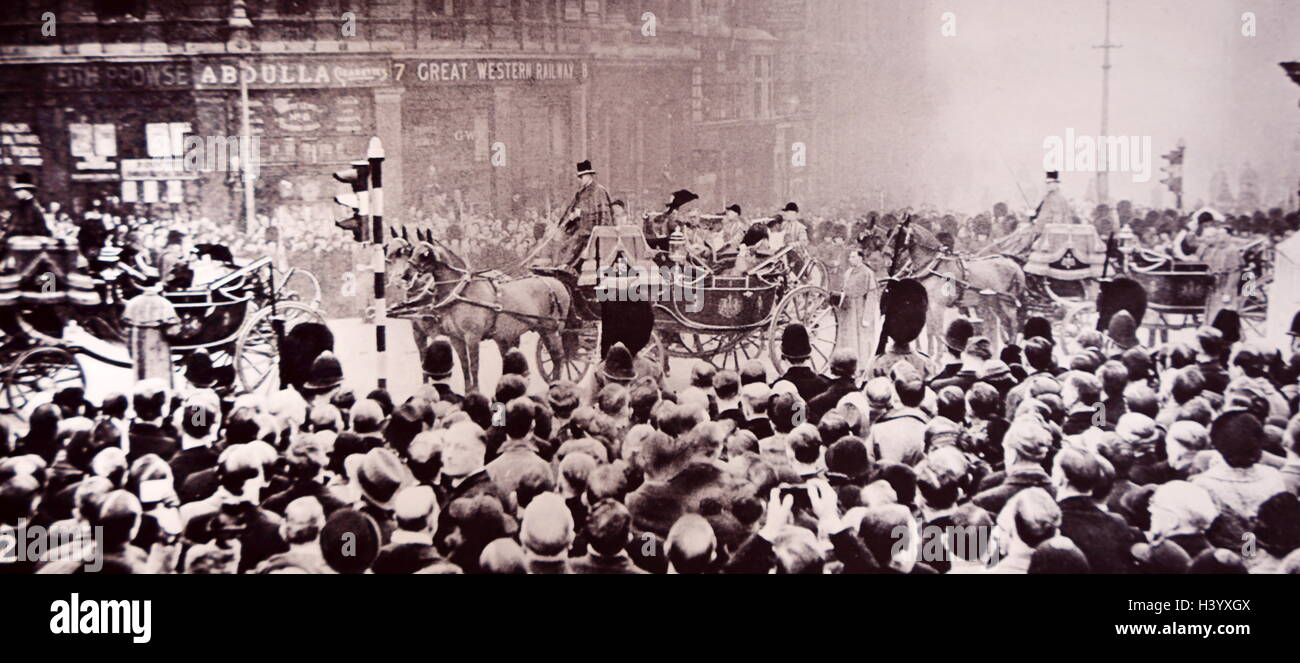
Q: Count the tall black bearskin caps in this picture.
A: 4